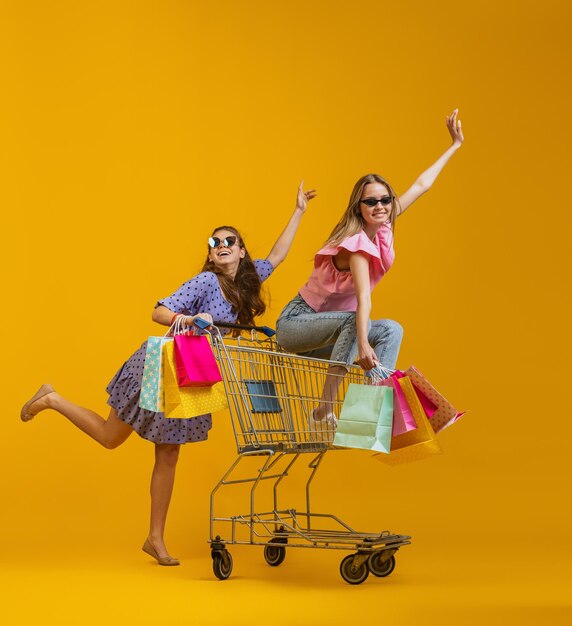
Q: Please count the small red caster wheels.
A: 0